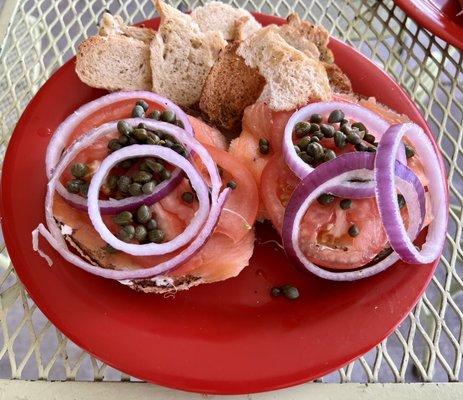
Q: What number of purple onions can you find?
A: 6